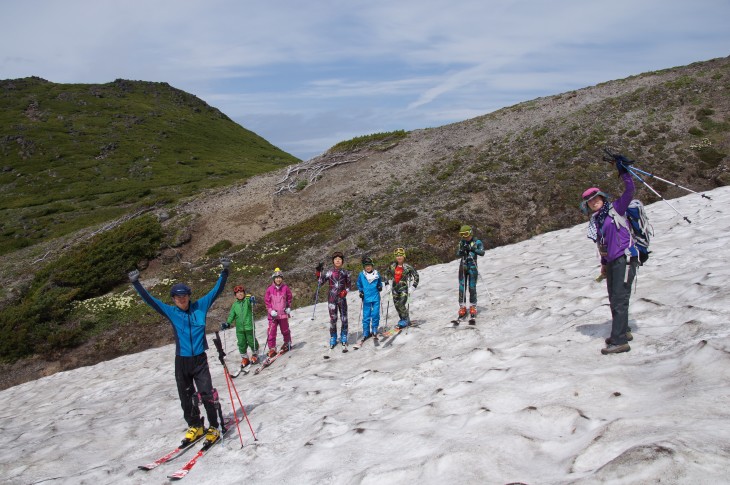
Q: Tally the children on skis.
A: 6